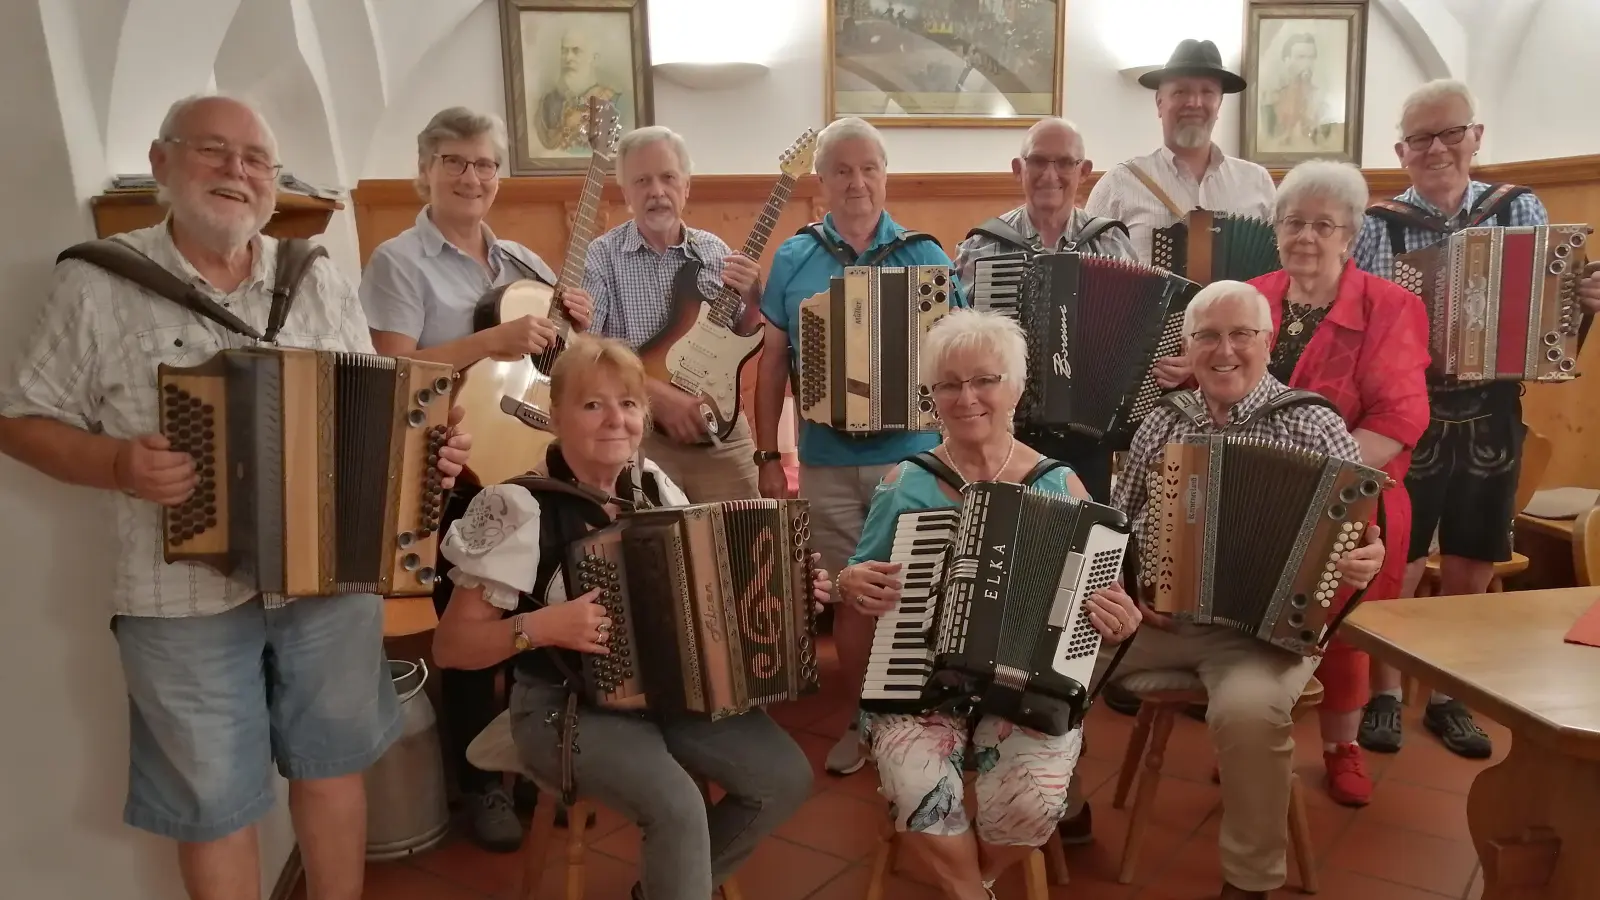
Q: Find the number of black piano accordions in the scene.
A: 2